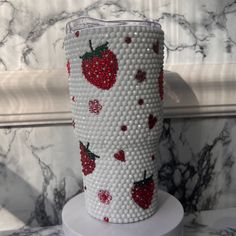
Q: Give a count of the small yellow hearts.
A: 0